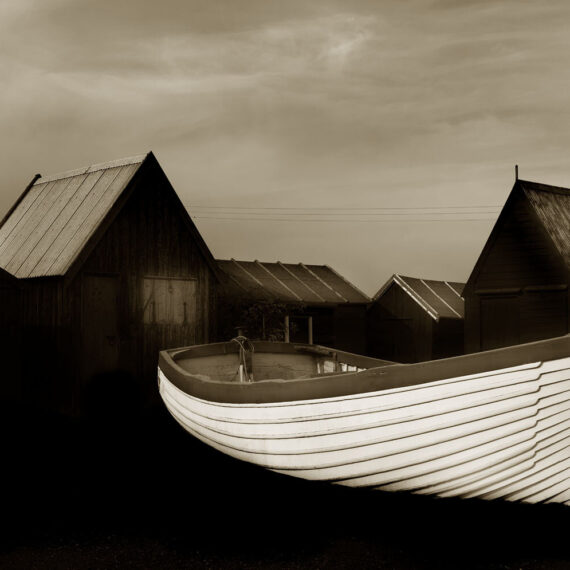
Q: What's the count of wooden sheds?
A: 4